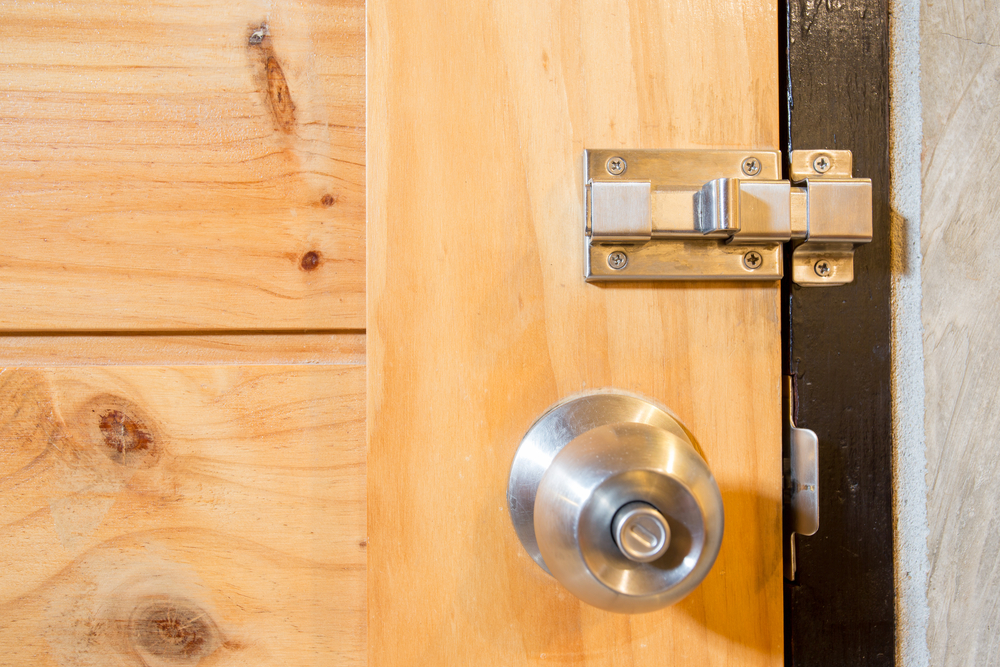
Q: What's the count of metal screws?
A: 6